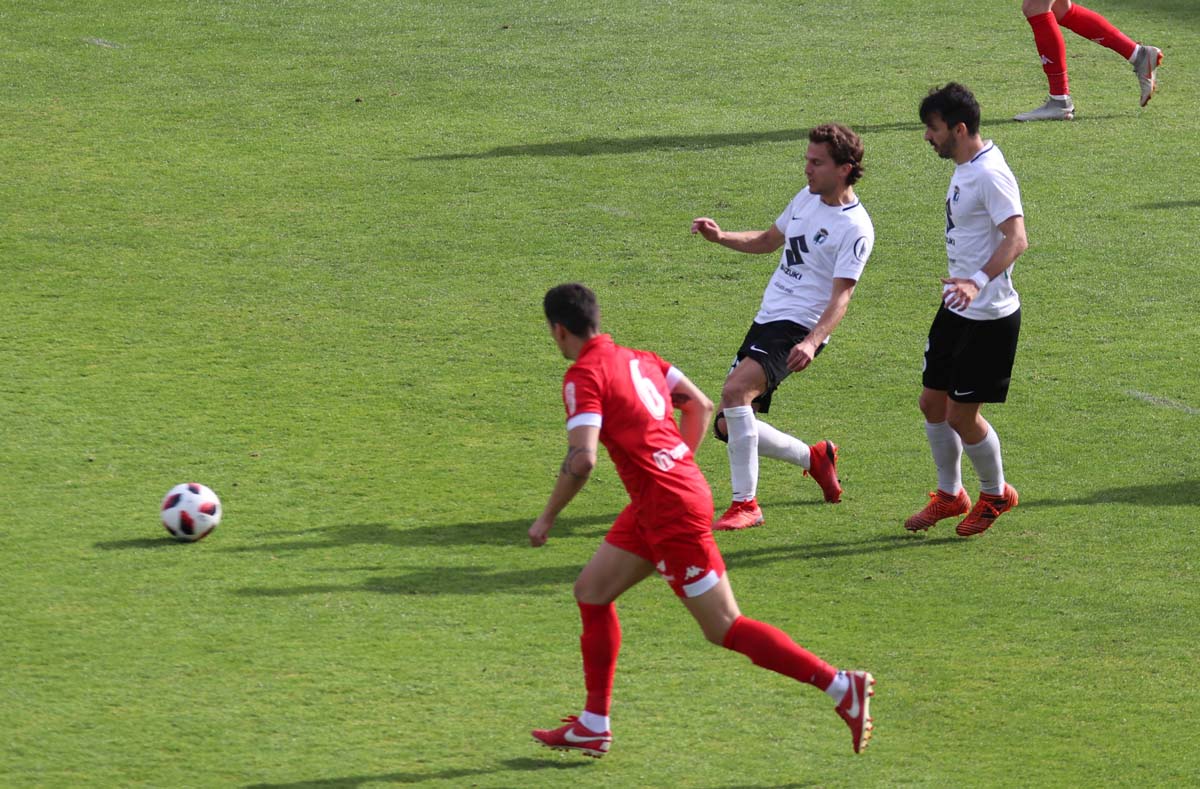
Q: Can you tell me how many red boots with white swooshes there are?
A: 2